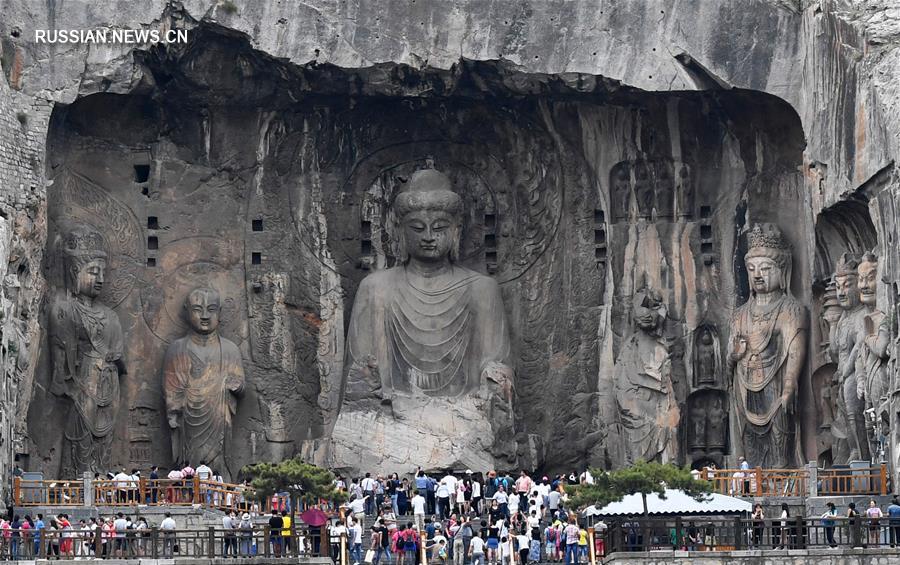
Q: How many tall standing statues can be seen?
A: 6